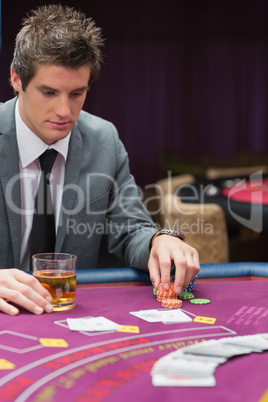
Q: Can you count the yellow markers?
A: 4